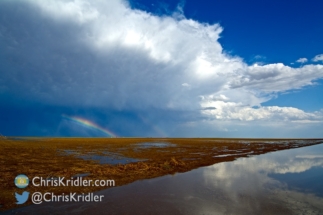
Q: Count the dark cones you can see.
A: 0